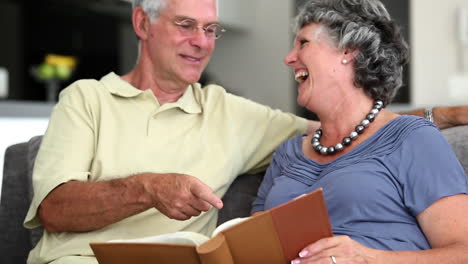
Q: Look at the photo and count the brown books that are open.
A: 1